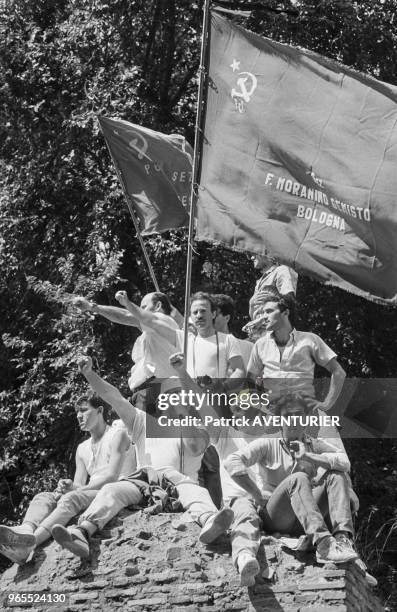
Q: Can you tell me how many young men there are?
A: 9